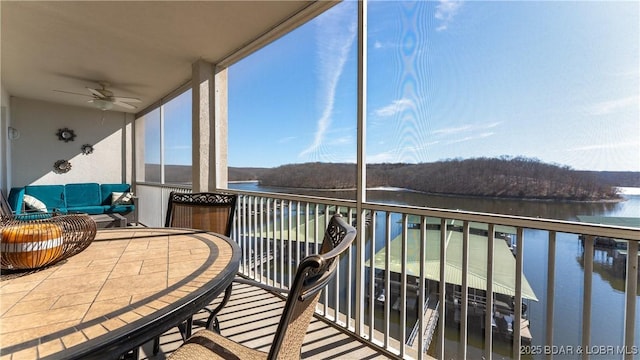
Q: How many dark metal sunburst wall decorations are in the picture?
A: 3